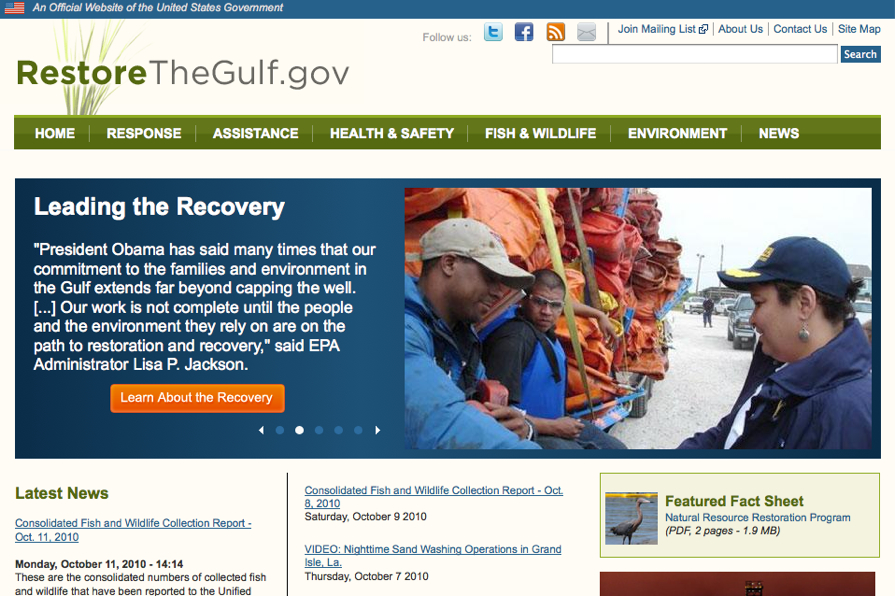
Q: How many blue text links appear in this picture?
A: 8